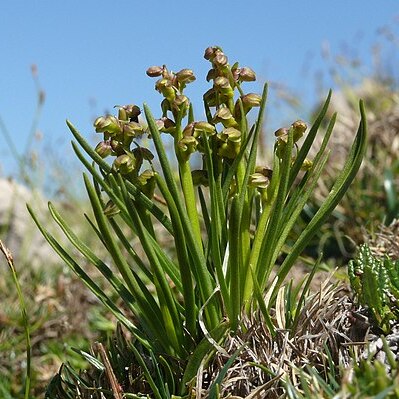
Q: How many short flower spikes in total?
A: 4